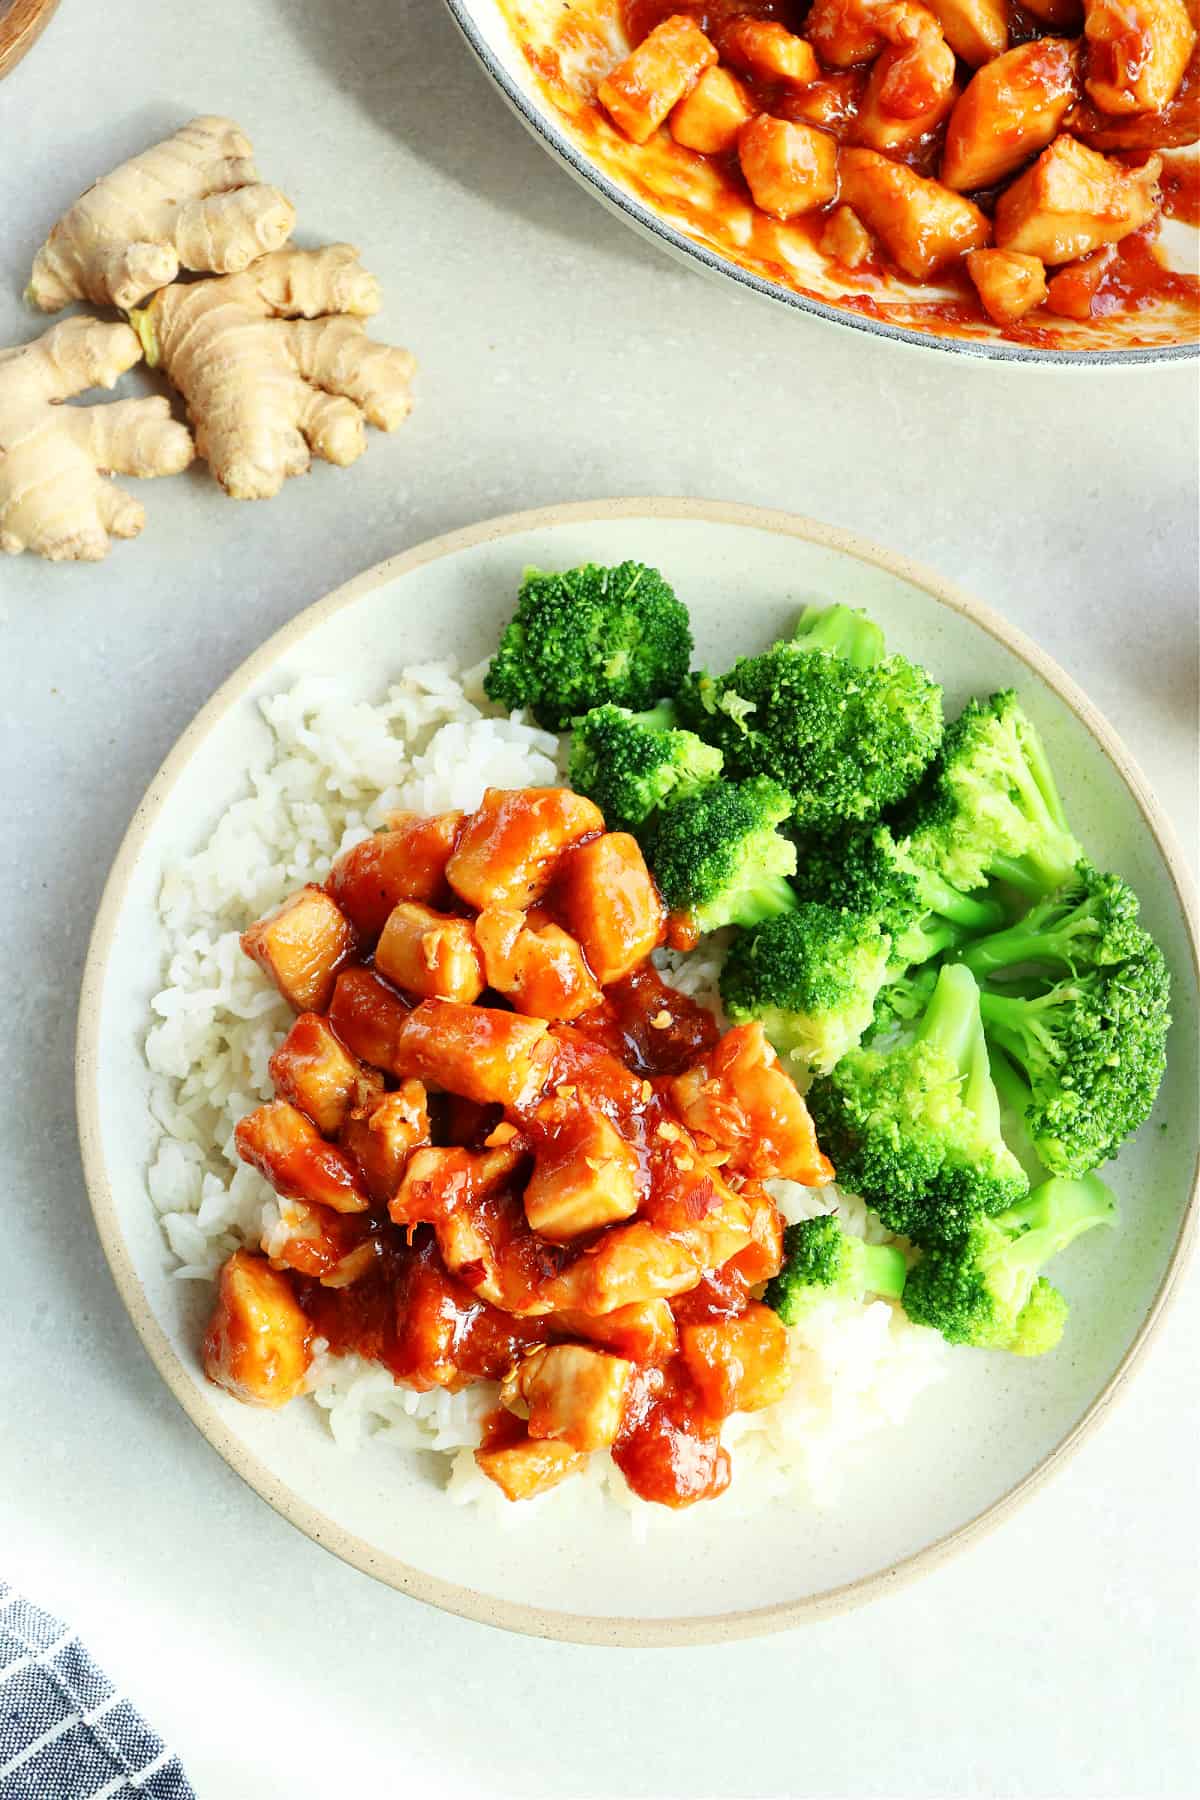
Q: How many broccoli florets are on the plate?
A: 11